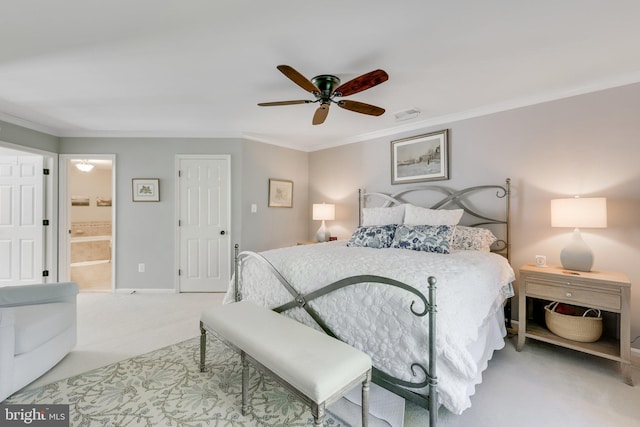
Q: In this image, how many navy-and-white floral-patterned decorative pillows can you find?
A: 2